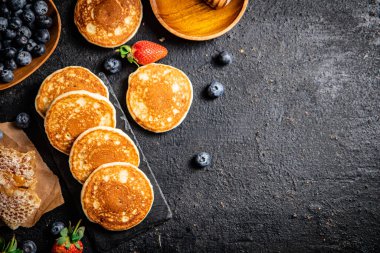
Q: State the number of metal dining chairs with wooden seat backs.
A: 0